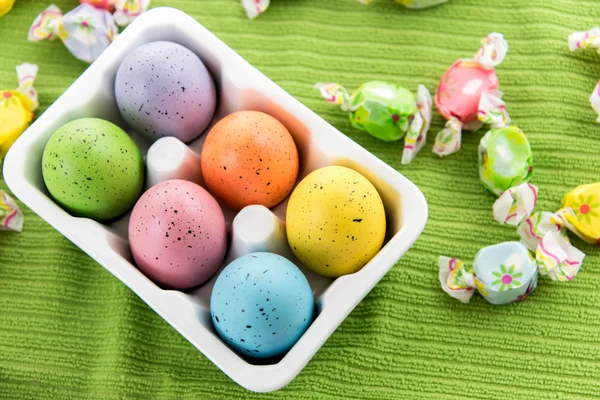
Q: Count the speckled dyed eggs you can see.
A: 6